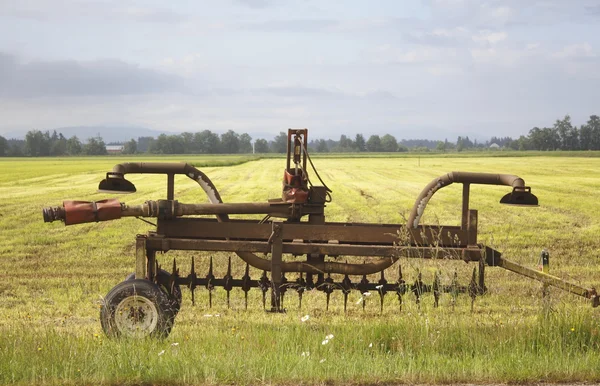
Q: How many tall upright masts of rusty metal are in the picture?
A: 1